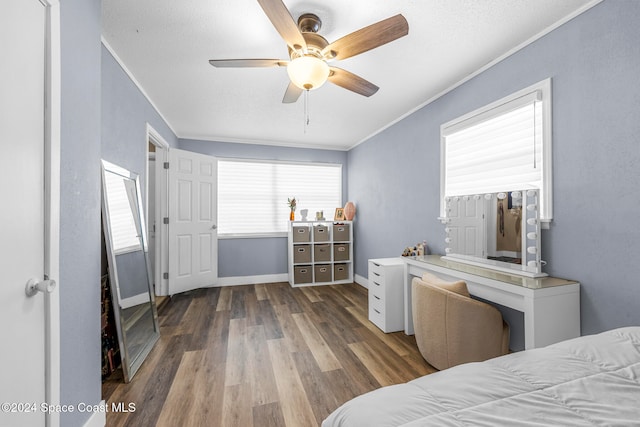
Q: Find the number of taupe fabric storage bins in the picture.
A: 9